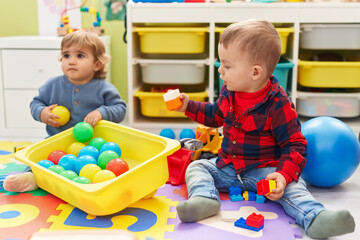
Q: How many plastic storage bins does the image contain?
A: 9